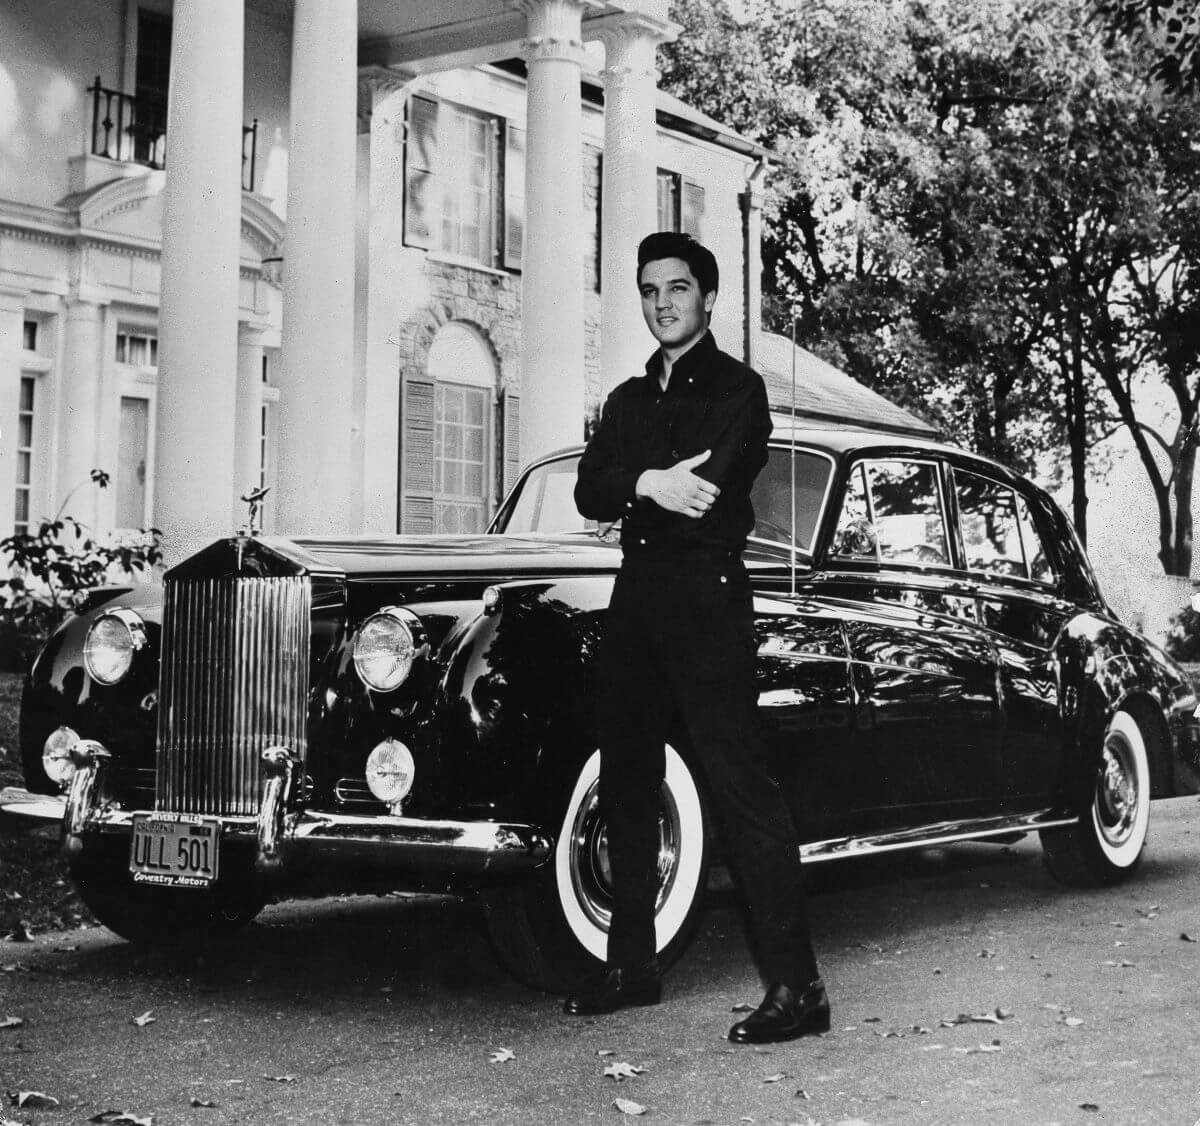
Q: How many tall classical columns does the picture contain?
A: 4